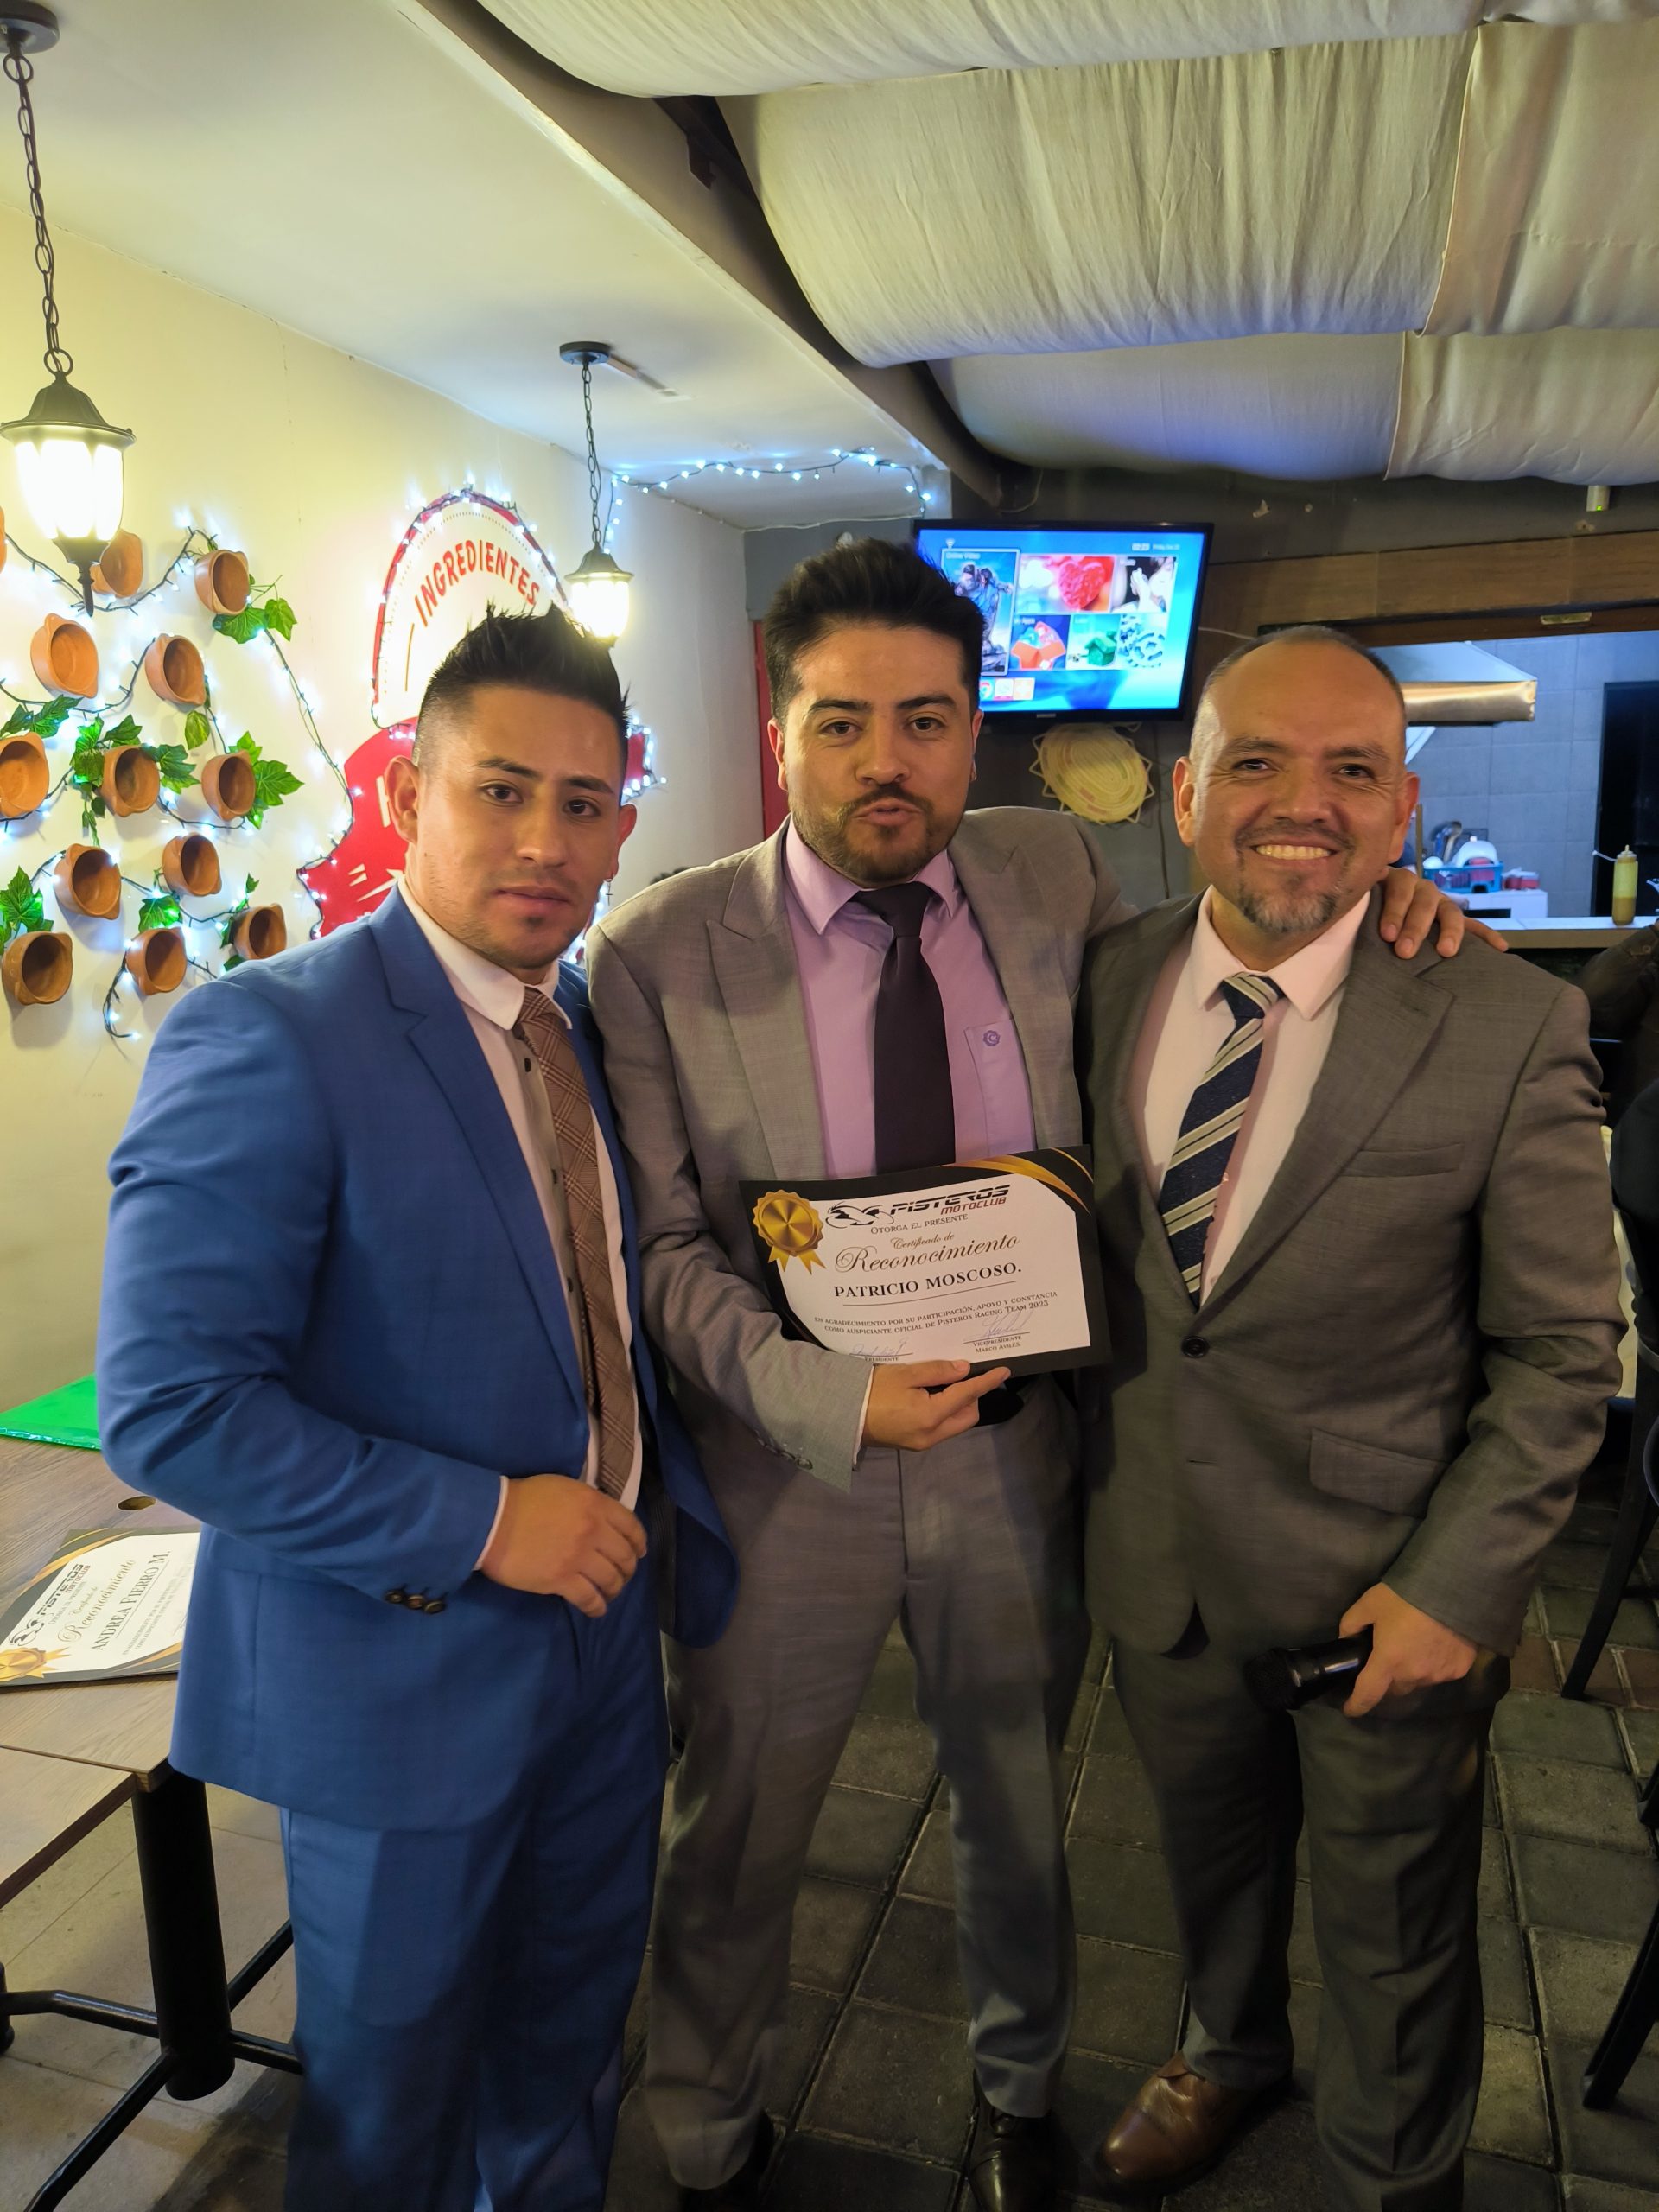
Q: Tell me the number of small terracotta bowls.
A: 13